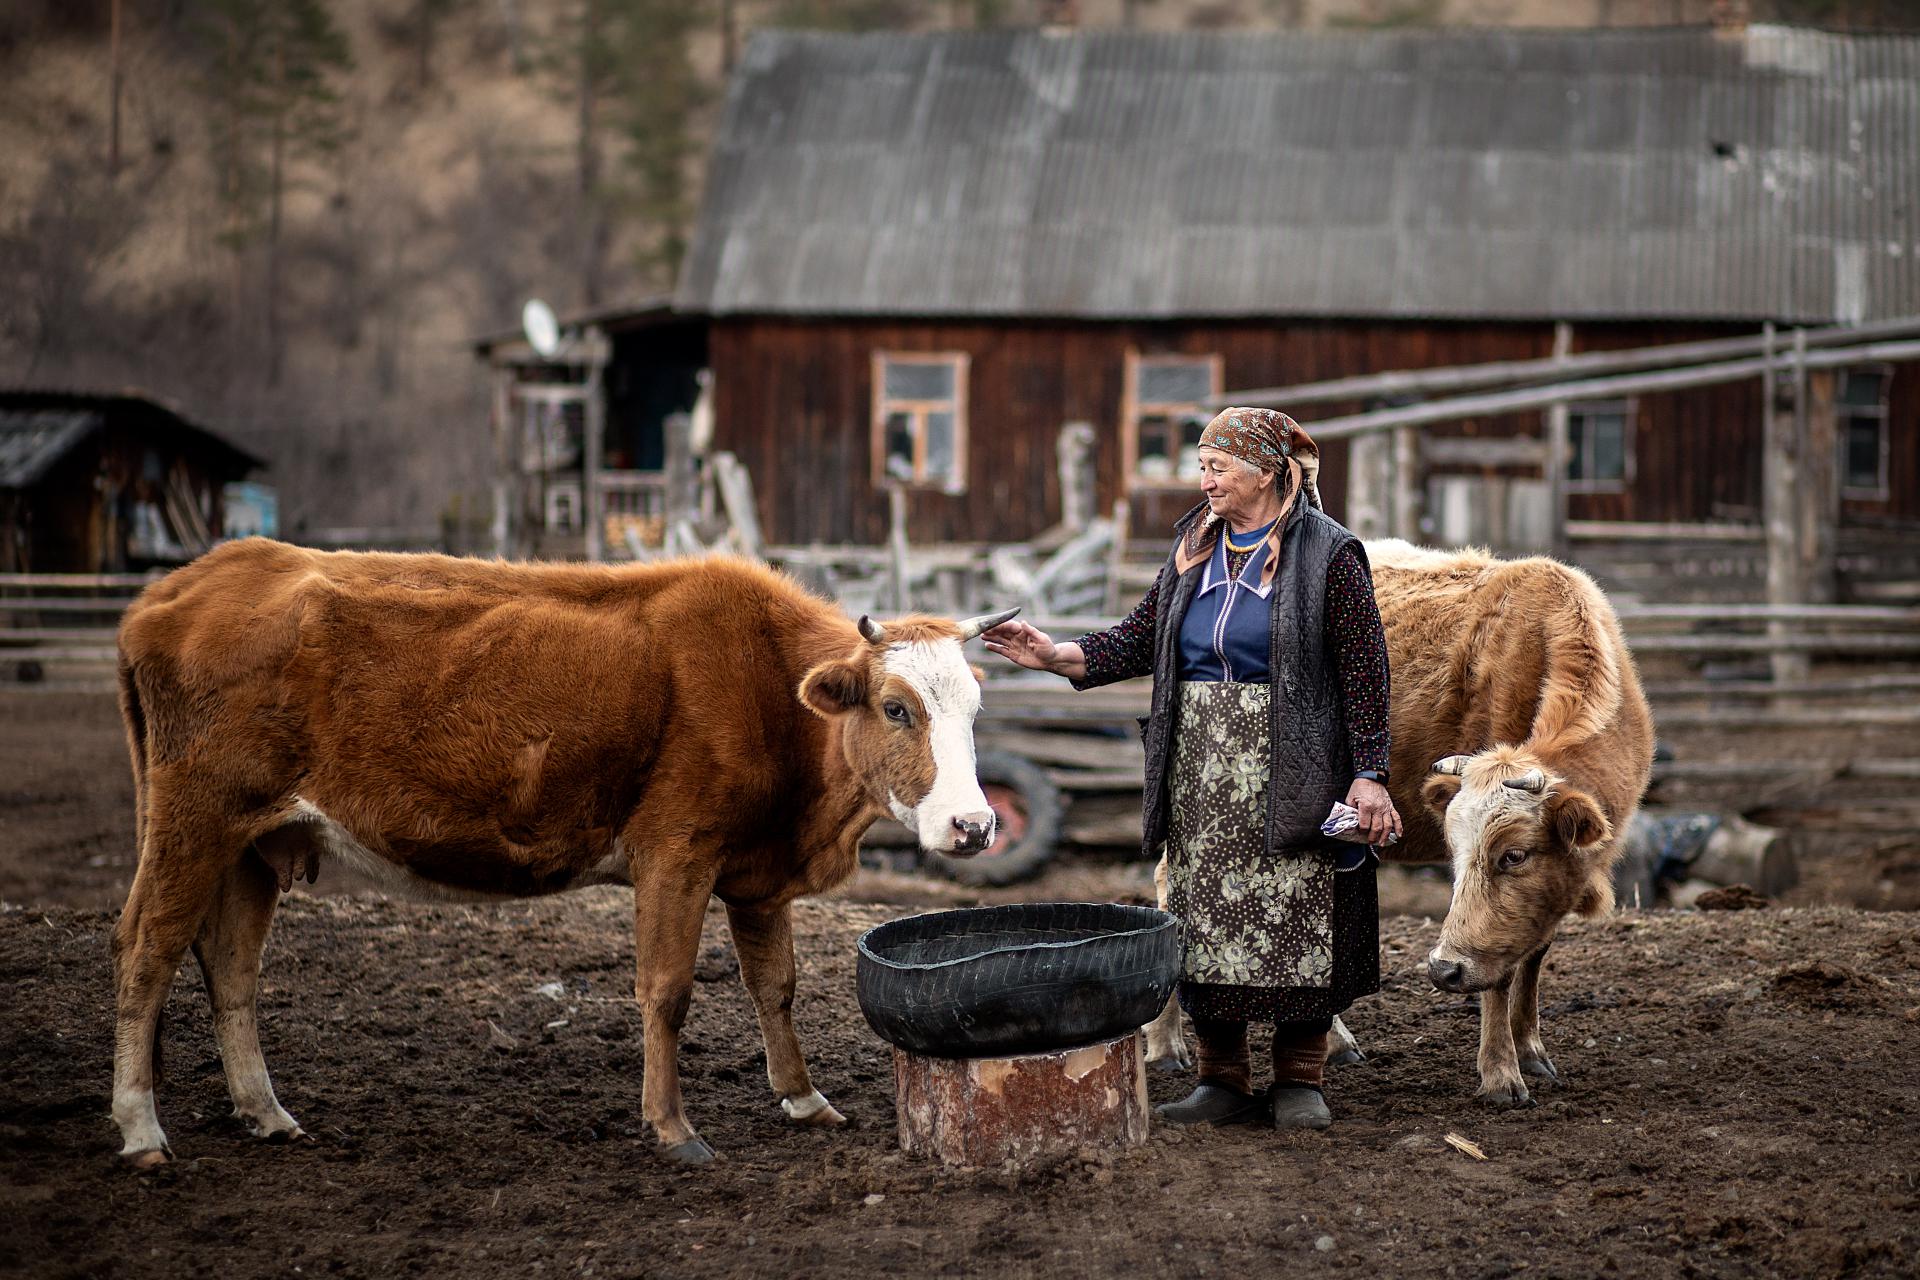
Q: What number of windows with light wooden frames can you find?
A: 2